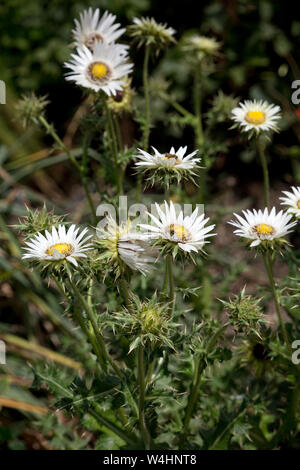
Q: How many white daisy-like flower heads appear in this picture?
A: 9